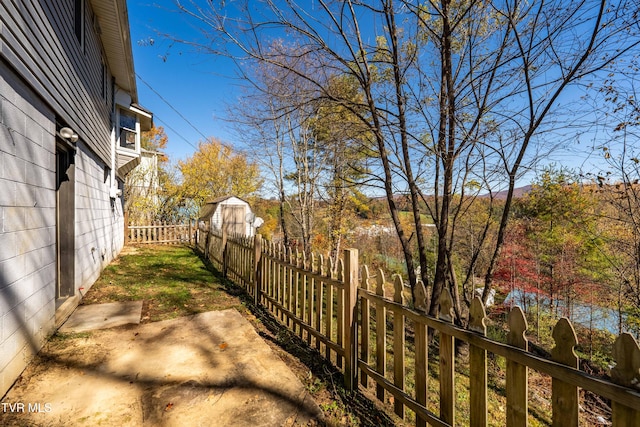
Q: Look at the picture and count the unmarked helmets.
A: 0